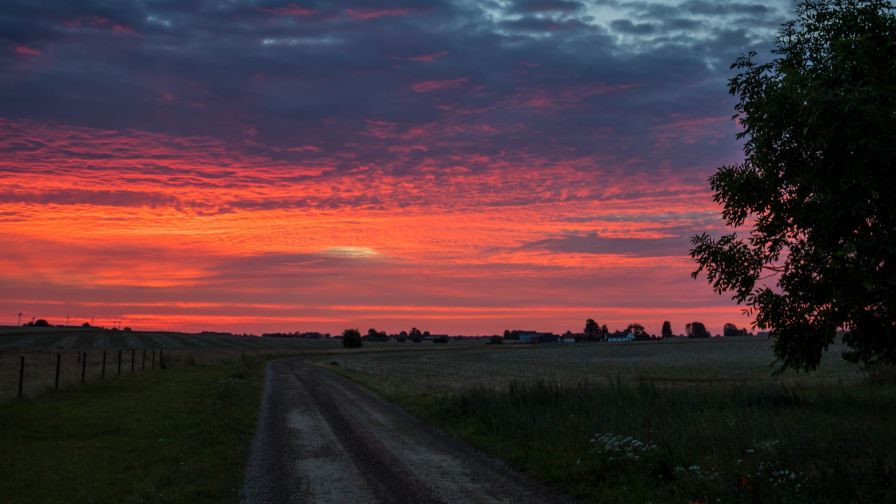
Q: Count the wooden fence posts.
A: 10